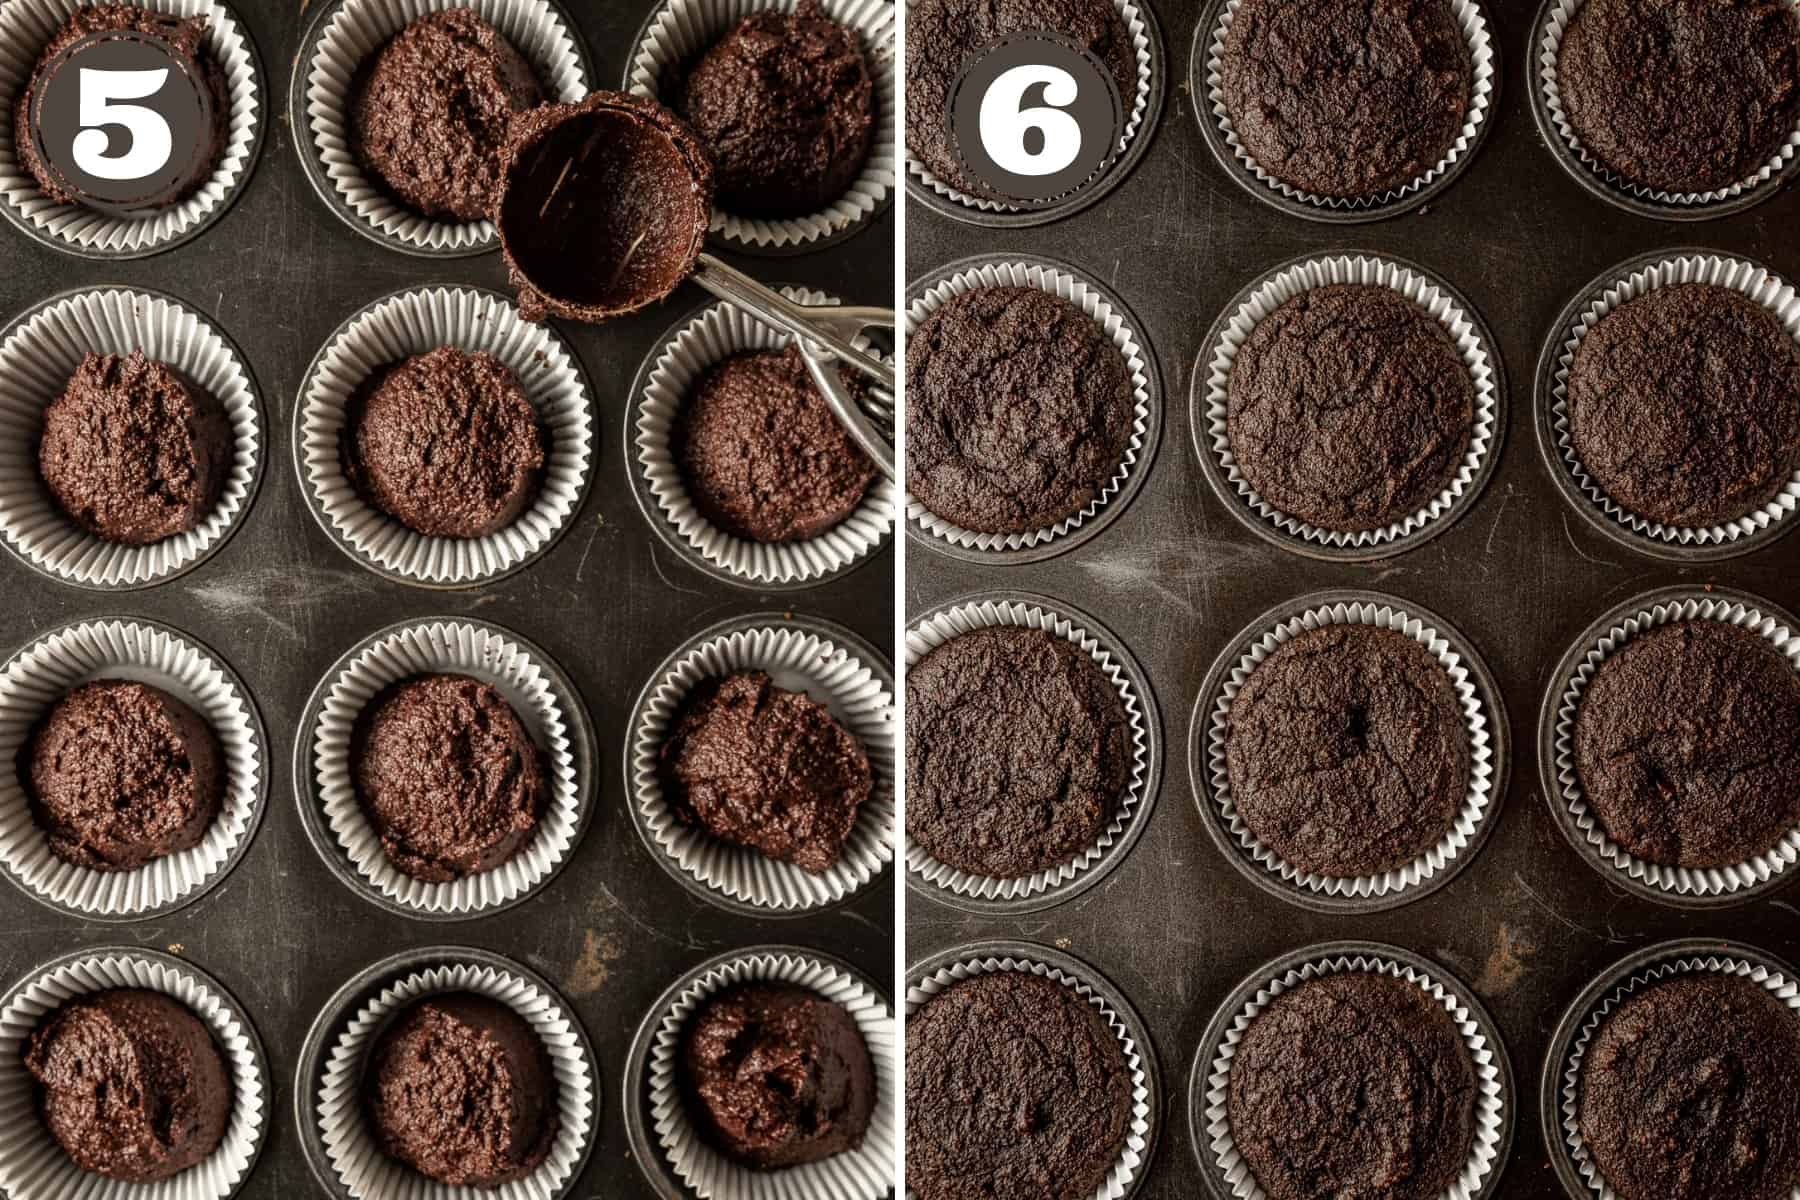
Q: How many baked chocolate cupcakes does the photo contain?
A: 12